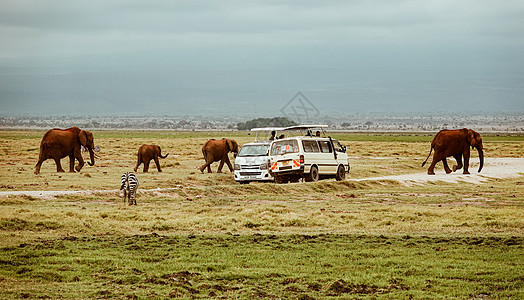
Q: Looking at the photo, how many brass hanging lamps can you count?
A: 0